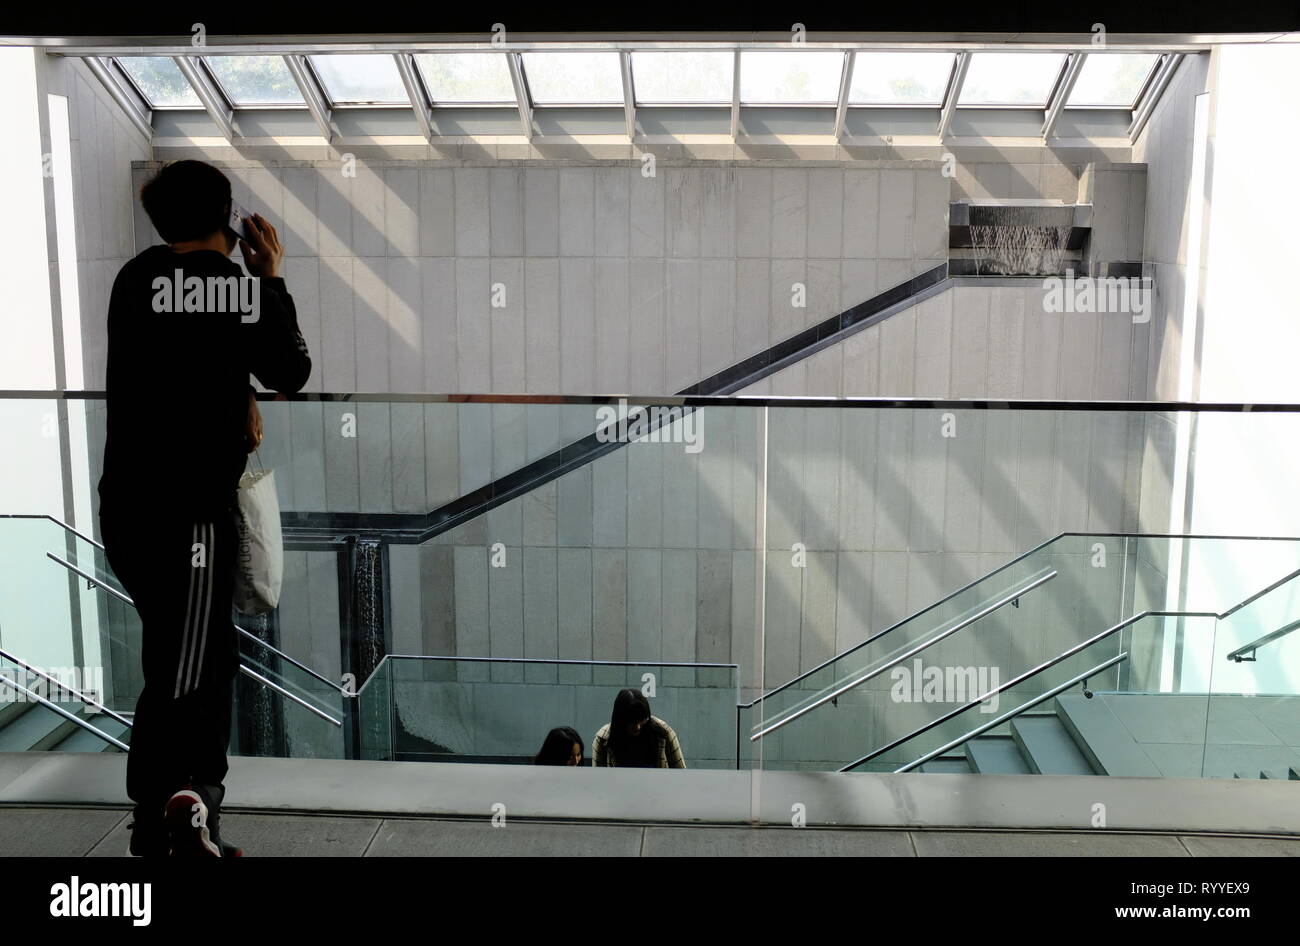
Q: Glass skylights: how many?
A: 10